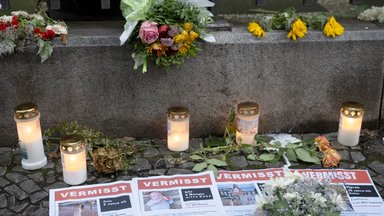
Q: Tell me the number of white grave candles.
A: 5